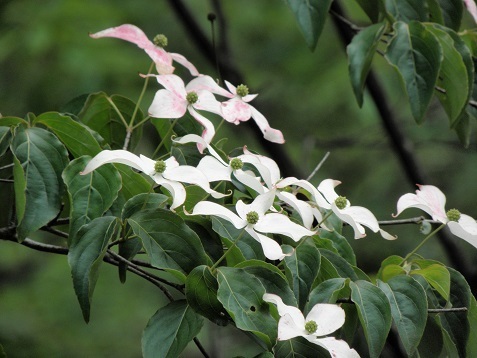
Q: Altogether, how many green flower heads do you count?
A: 9